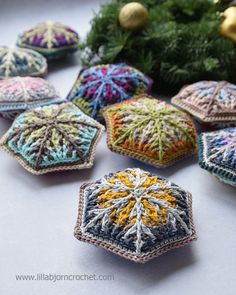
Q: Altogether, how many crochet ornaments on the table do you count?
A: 9